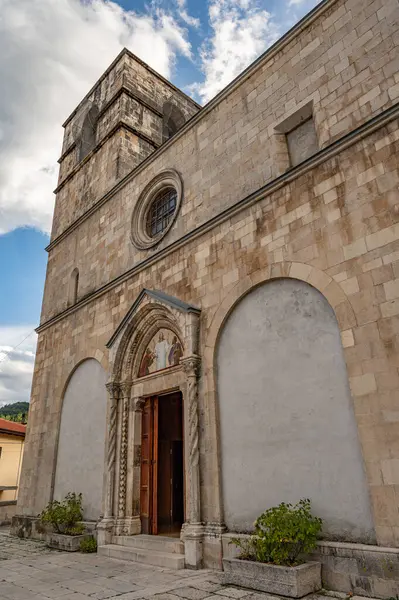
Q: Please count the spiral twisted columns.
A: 2